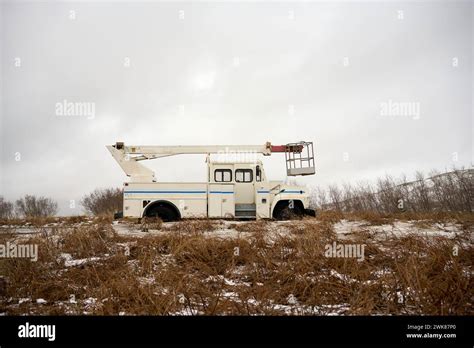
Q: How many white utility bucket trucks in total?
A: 1